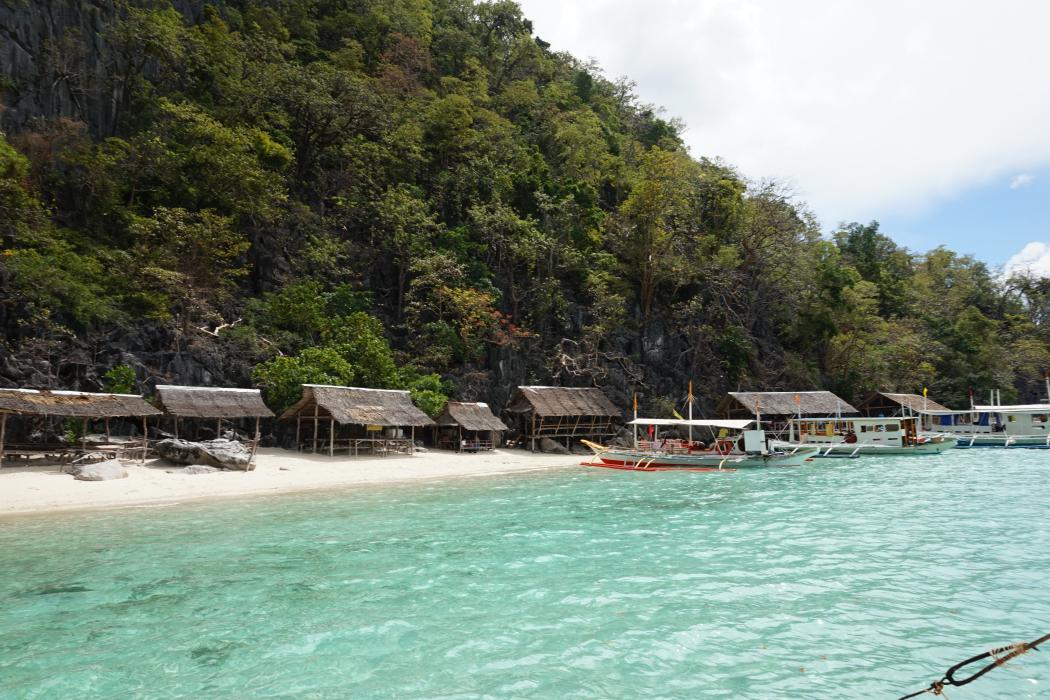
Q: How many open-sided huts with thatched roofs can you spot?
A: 7